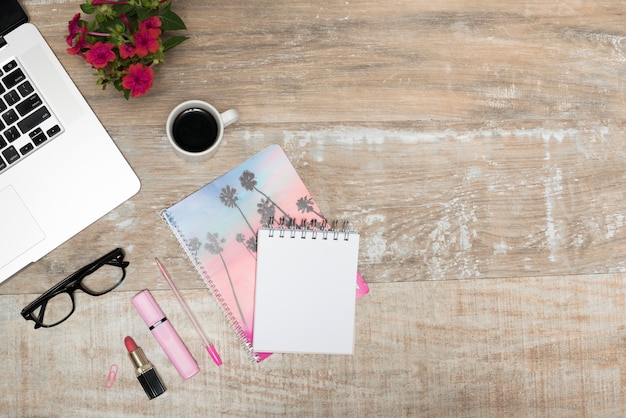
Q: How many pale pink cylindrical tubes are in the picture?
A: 1